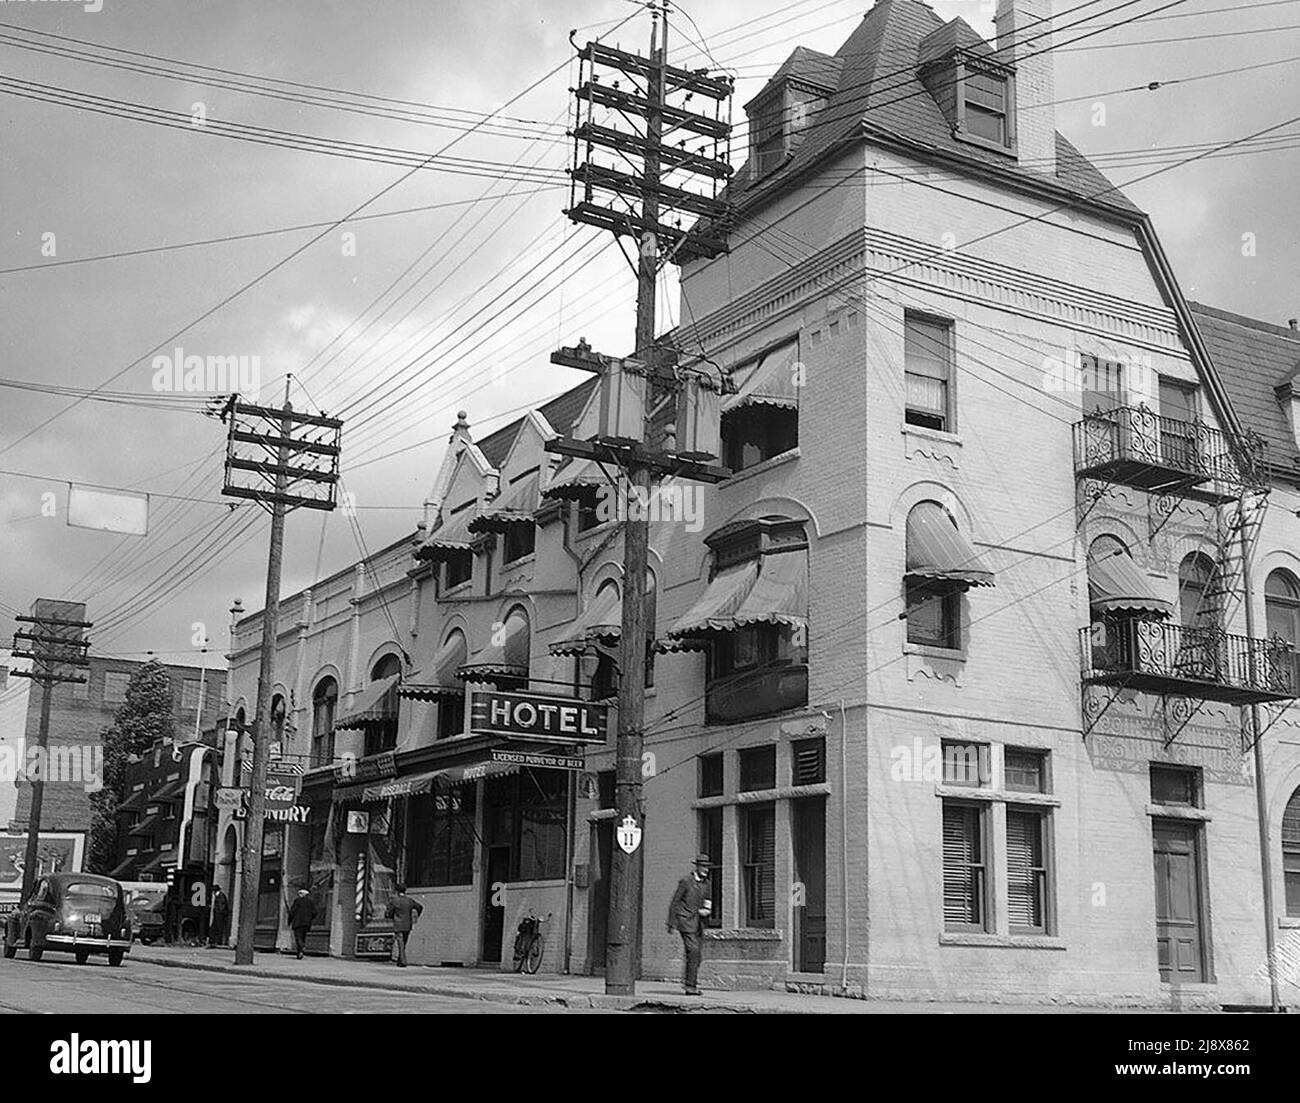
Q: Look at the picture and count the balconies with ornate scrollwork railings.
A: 2